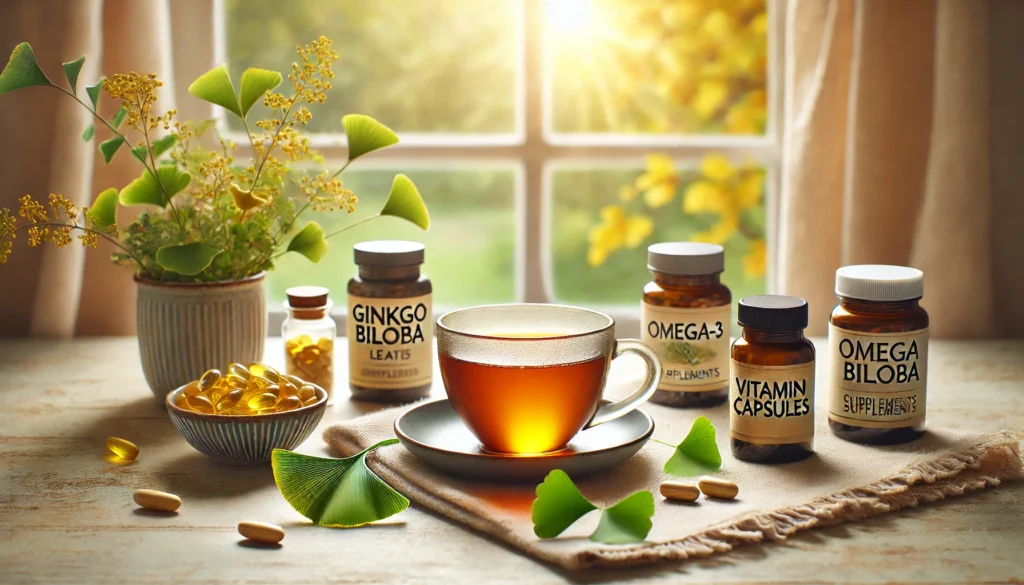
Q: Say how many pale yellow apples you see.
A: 0